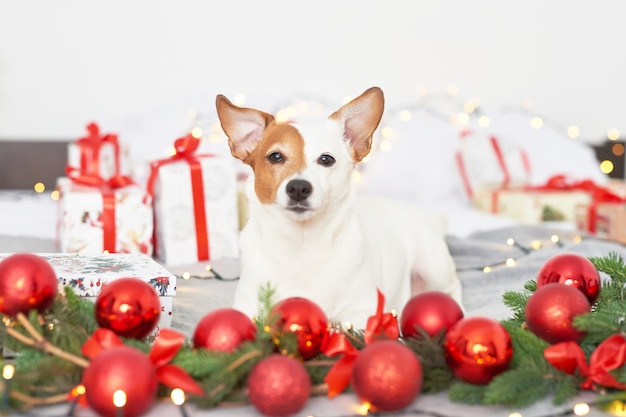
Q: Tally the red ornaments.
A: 11